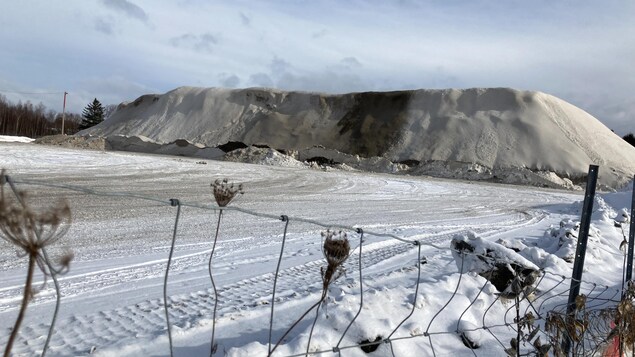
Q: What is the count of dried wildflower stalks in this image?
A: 3